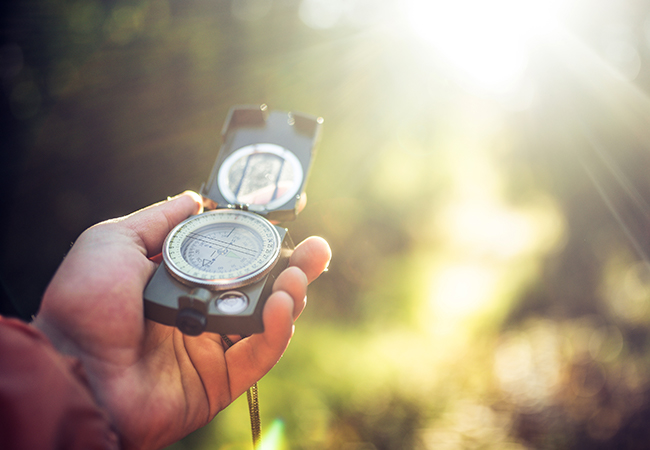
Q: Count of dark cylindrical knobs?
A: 1